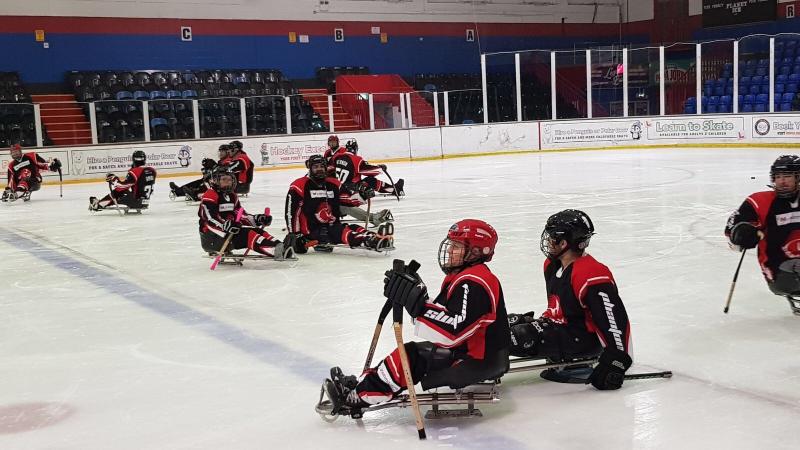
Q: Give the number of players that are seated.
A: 11